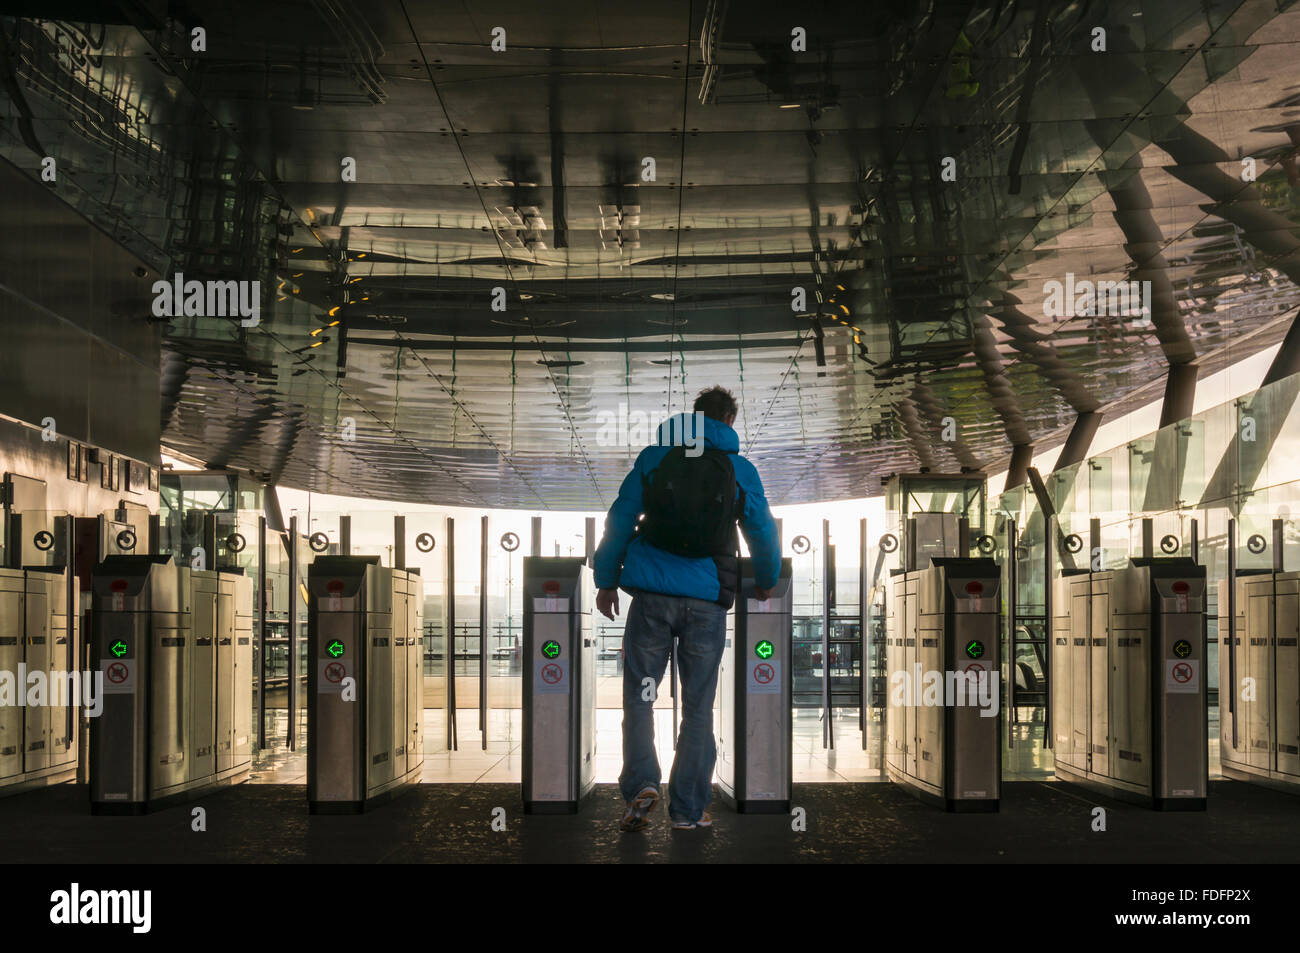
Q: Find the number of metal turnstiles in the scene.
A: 8